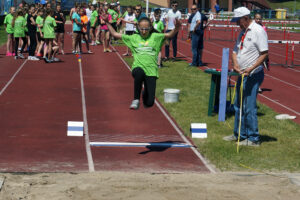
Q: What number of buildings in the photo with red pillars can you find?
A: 1